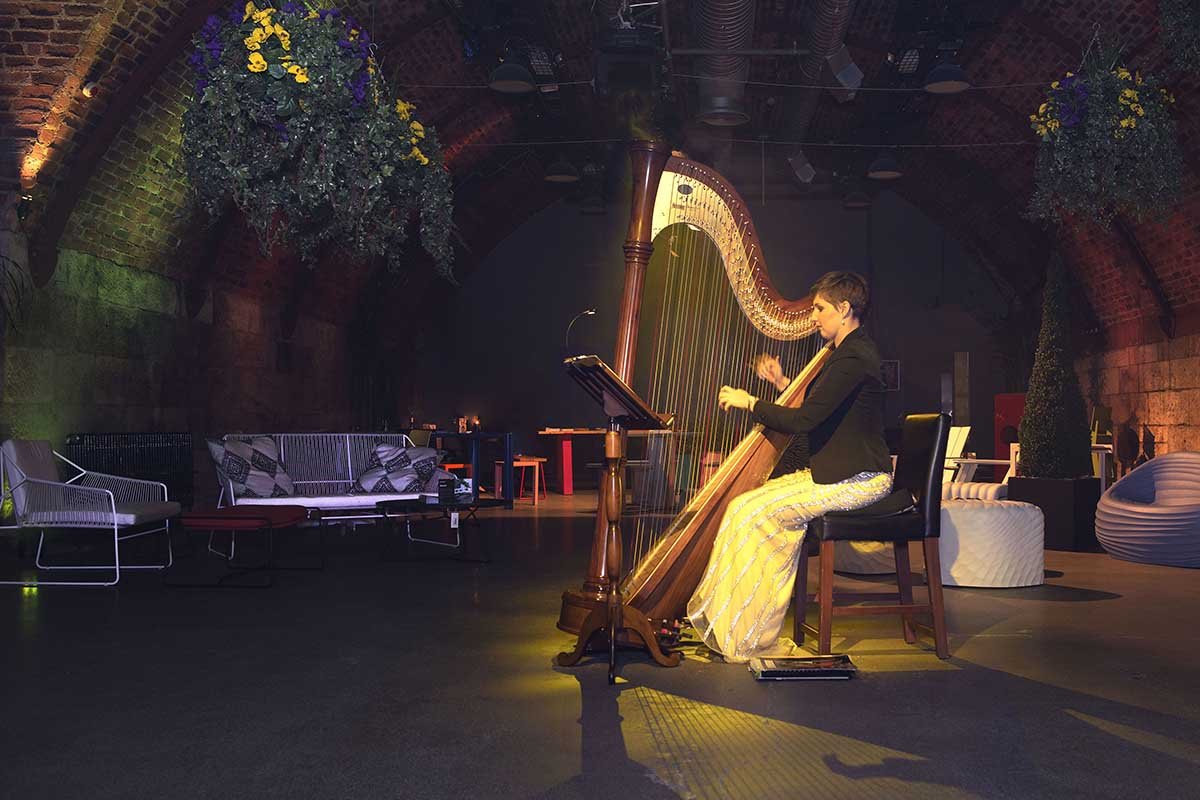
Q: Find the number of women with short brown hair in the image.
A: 1